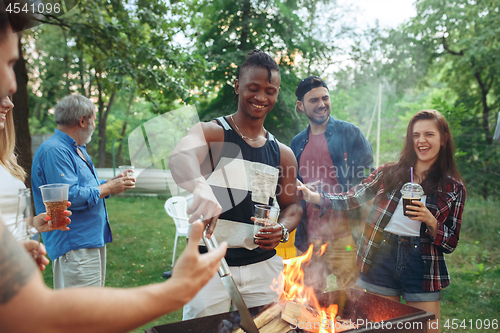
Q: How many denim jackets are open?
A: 1